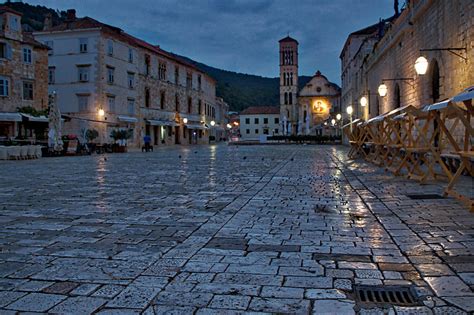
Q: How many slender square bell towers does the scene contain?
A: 1